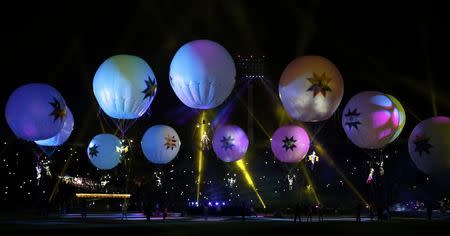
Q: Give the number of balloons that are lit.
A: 12